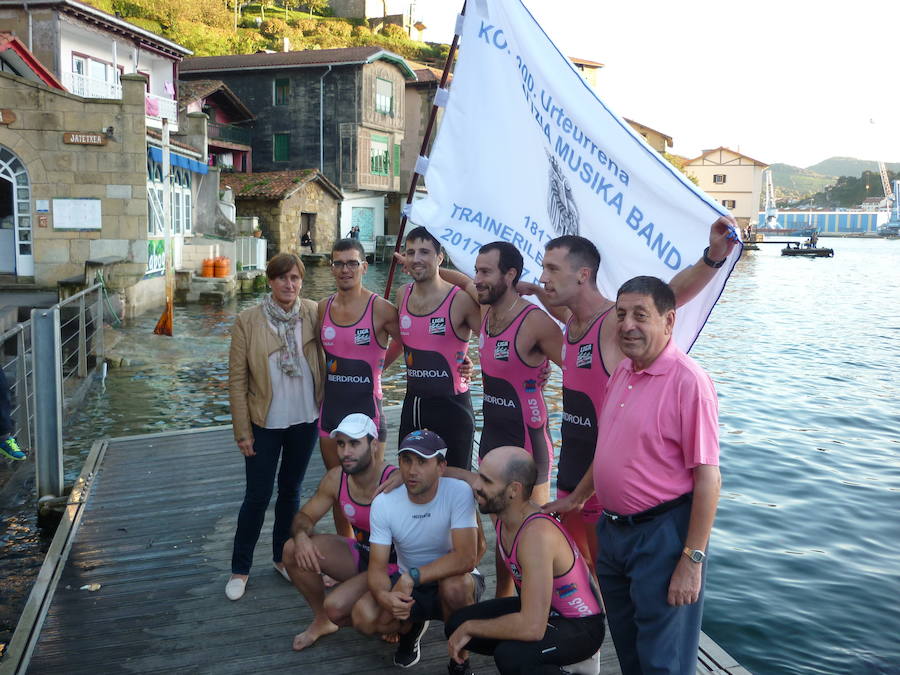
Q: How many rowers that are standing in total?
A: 4